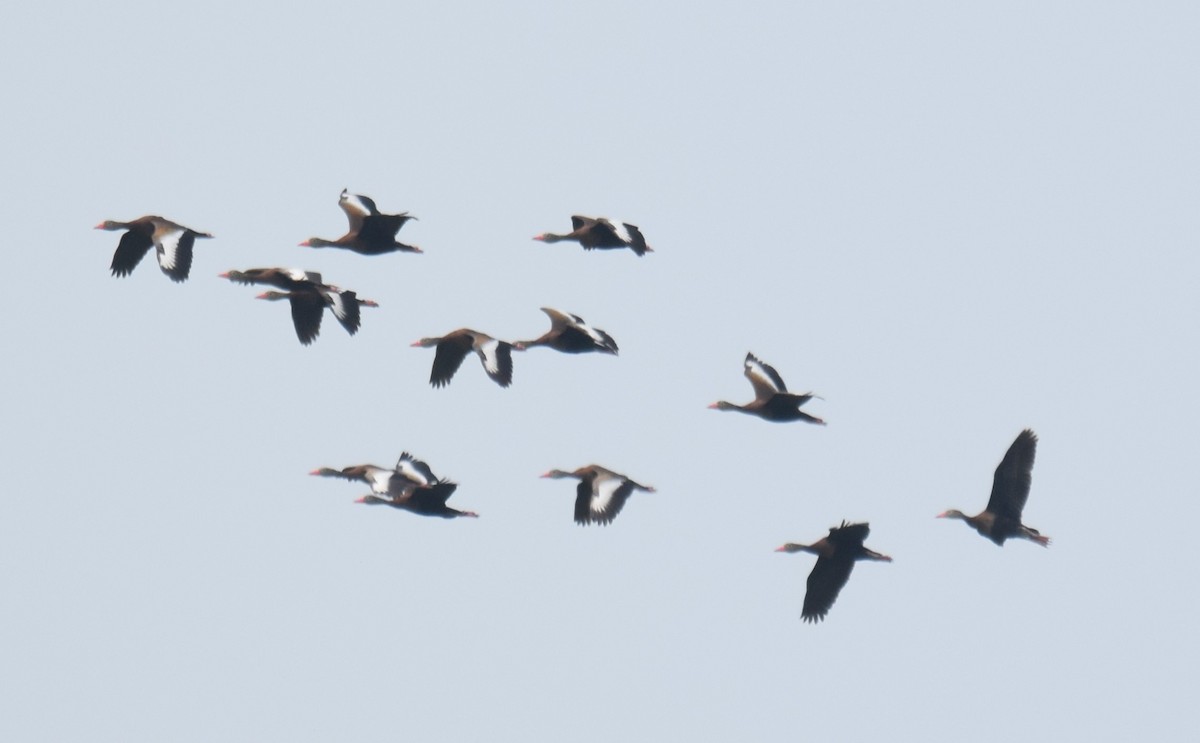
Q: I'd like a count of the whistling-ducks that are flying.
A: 13